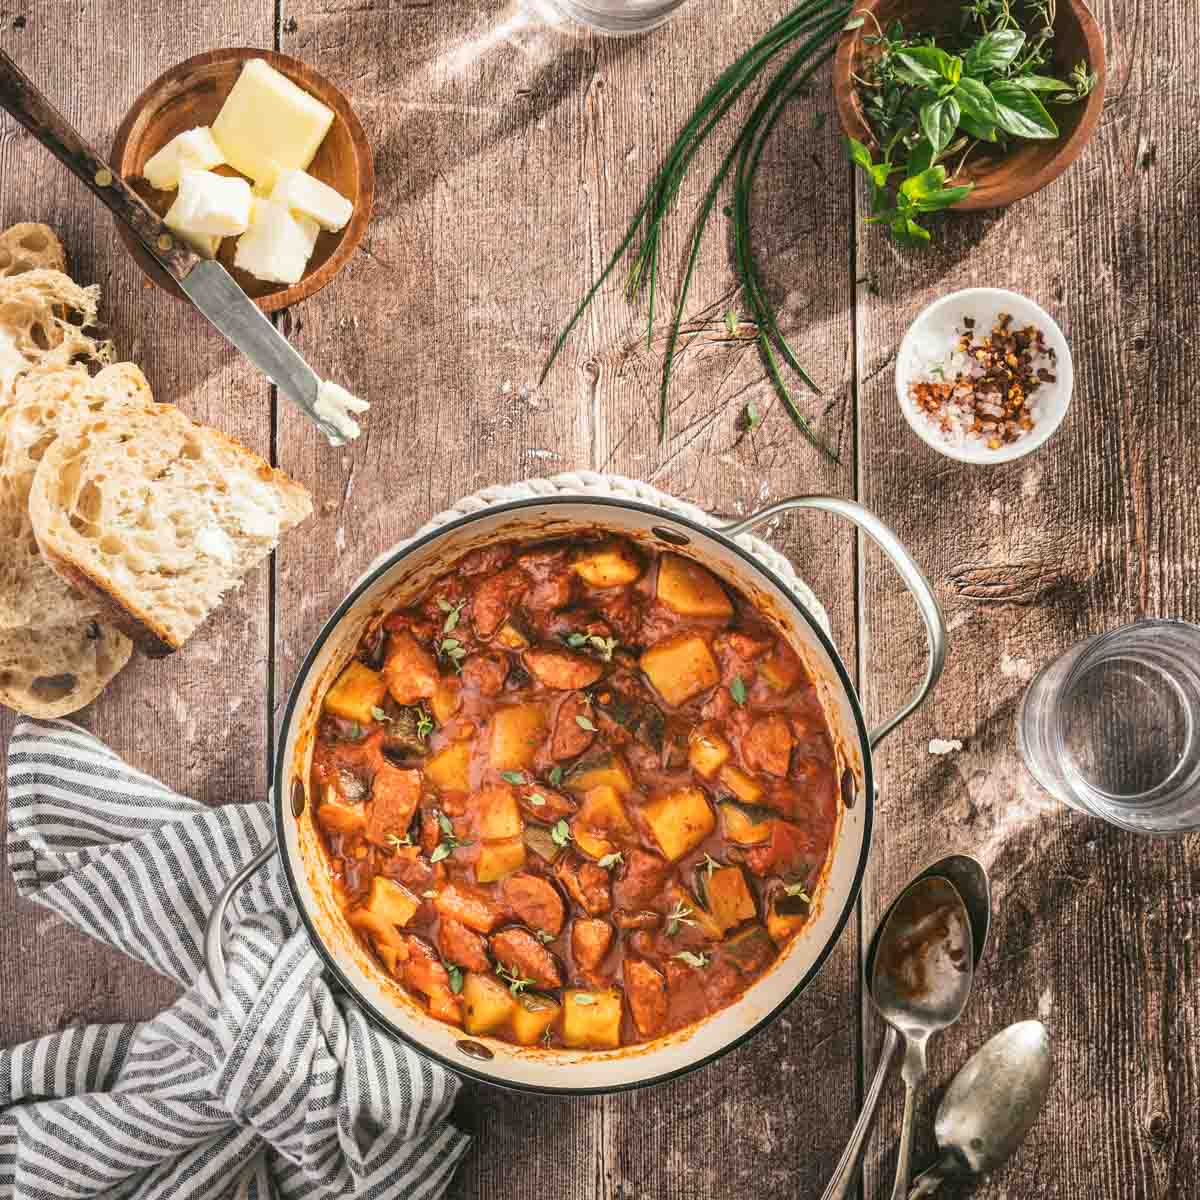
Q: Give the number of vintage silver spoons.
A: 3